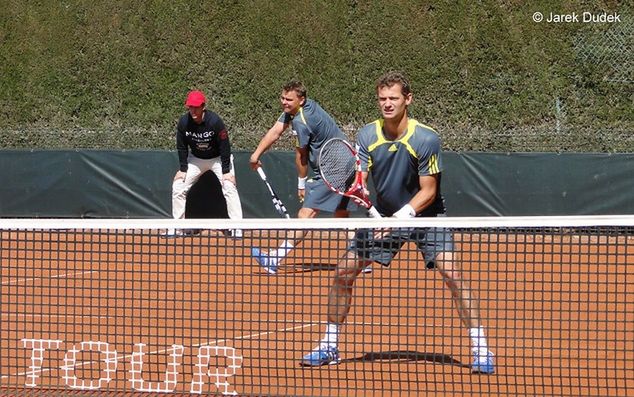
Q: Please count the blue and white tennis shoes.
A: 3